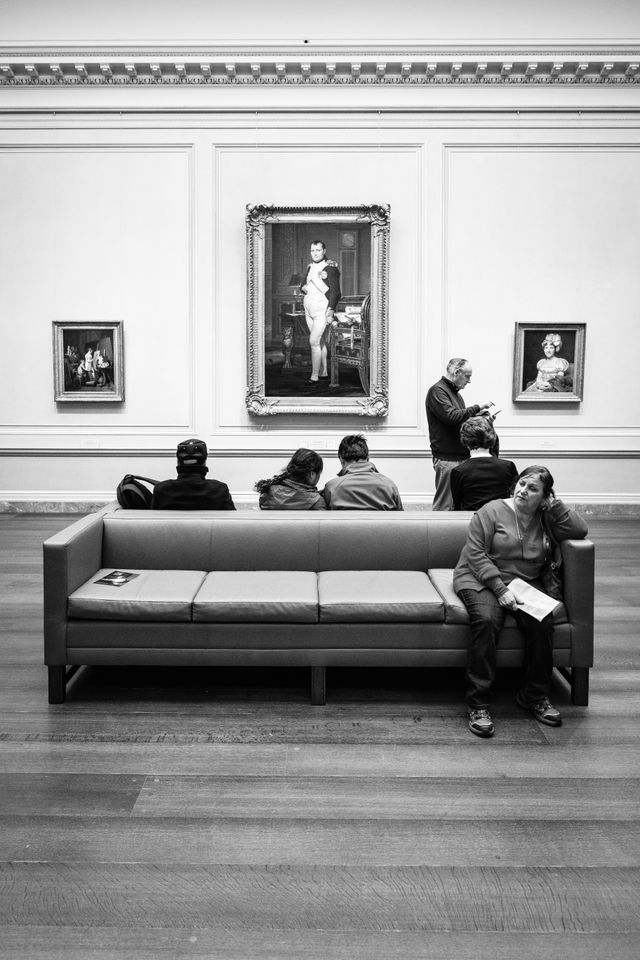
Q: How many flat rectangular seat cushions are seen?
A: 4